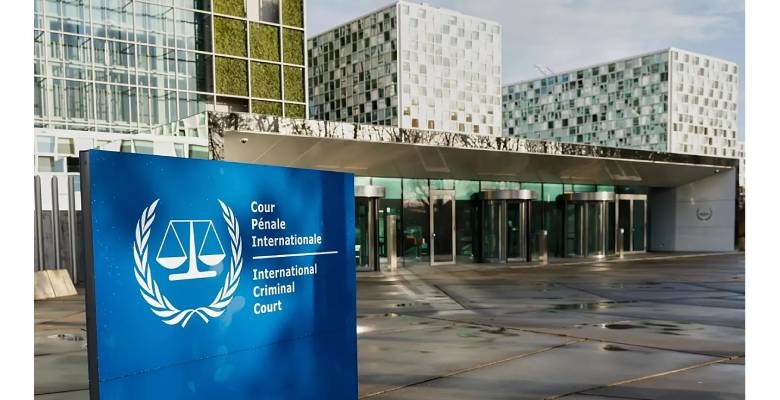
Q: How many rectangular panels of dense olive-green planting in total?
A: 10